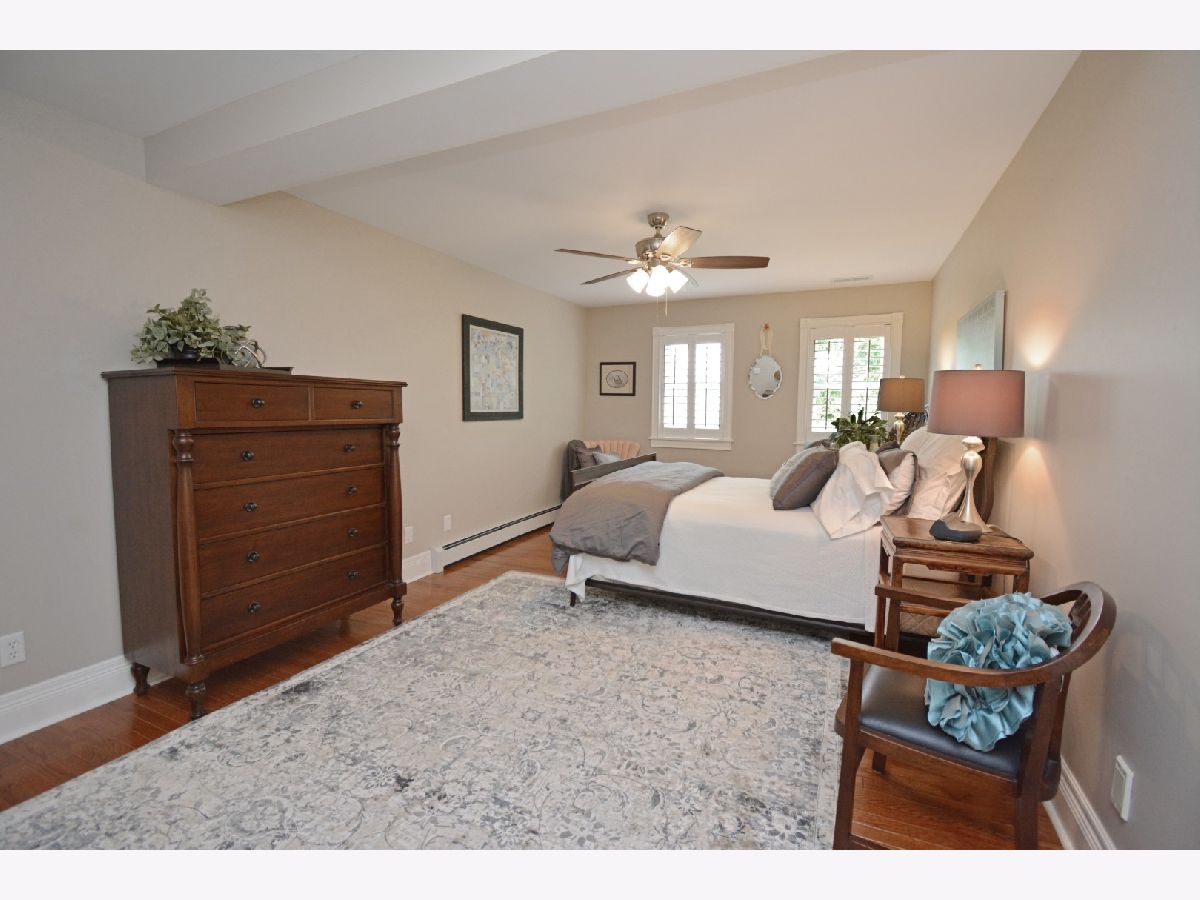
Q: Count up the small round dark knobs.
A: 10